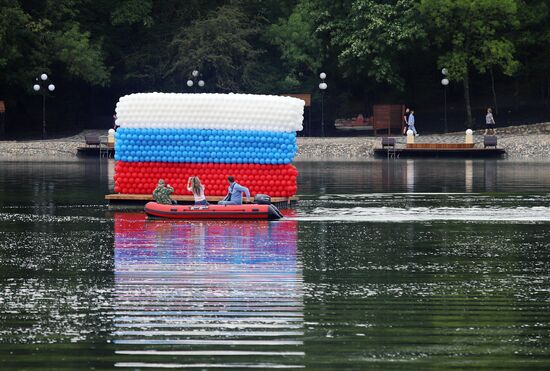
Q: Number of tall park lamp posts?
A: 4